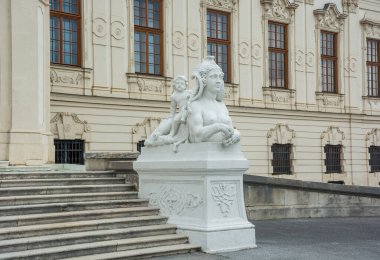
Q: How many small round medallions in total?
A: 10